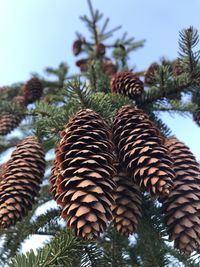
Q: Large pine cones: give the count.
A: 5